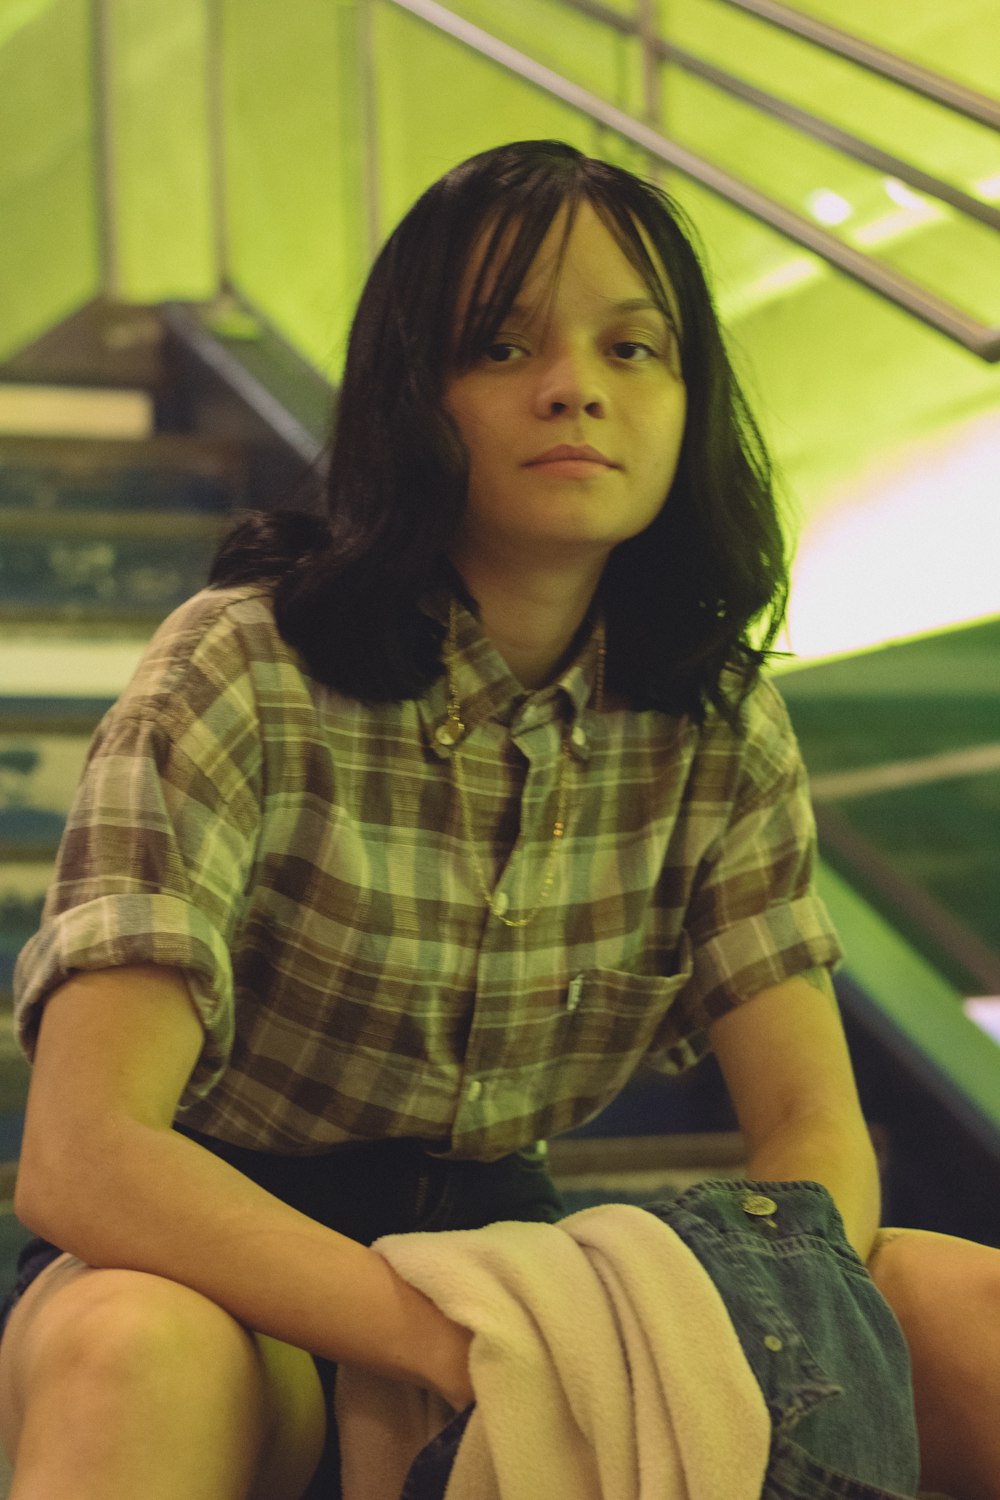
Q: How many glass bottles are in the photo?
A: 0